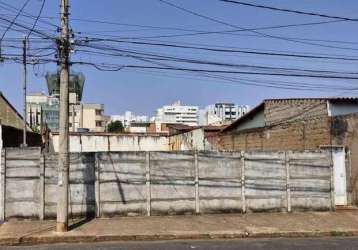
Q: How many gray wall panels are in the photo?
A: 7